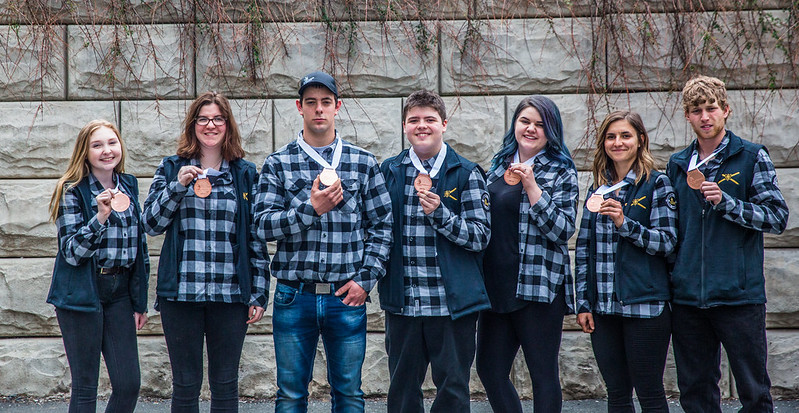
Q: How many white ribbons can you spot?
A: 7